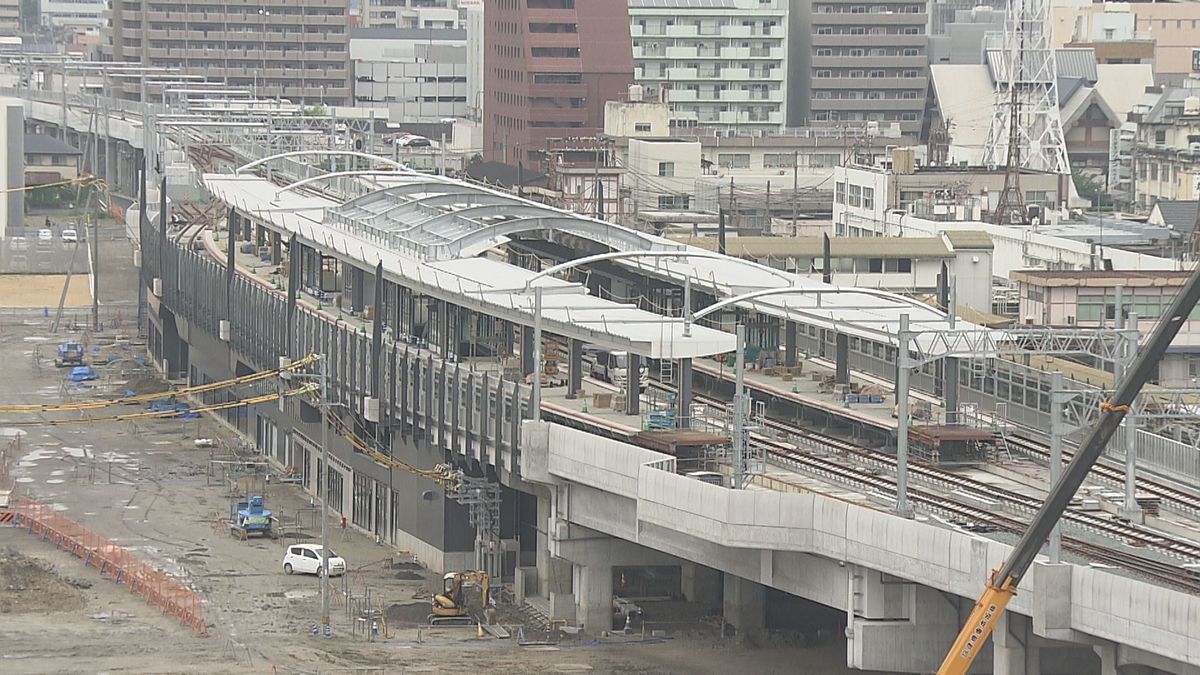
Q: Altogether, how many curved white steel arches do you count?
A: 4